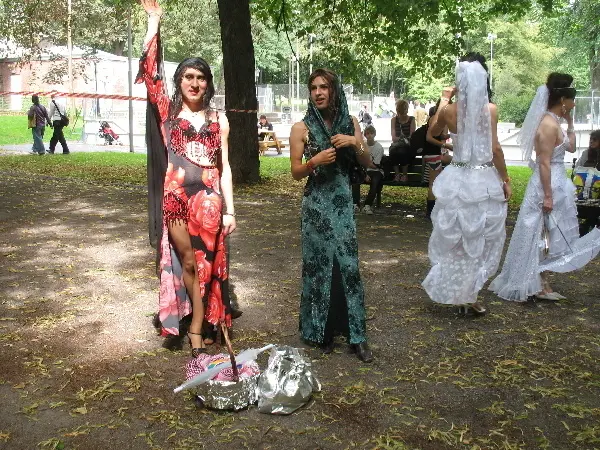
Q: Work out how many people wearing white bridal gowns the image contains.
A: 2